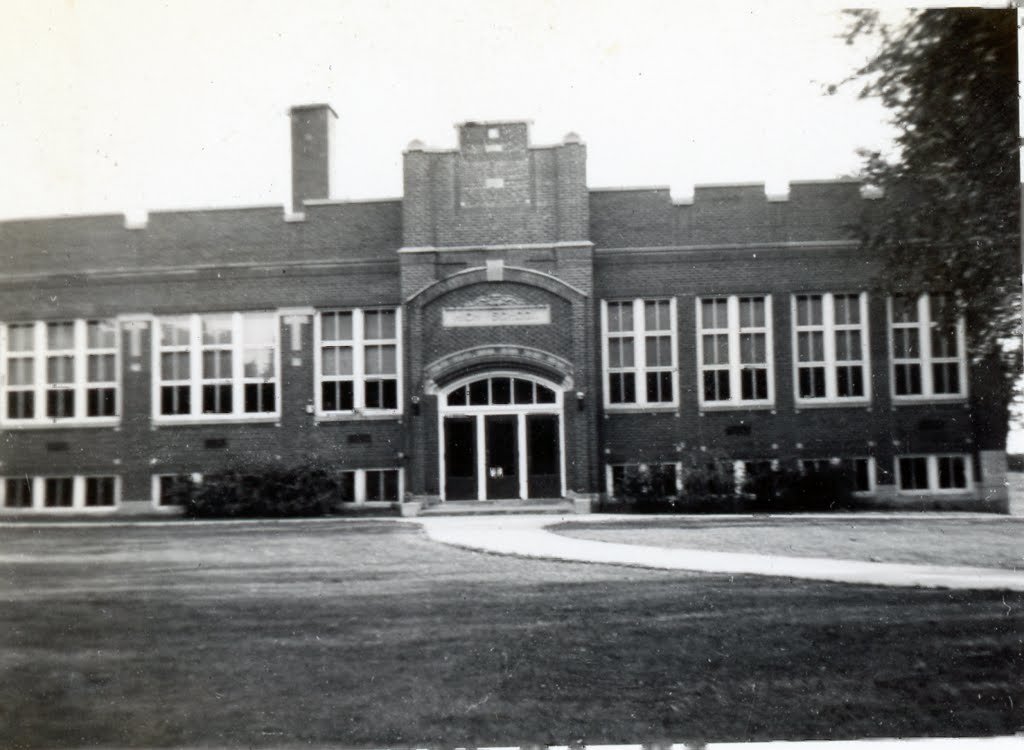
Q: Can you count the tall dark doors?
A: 3